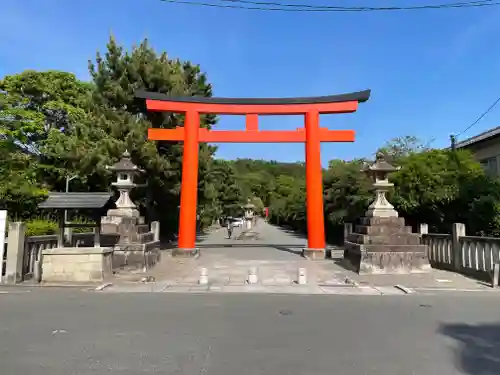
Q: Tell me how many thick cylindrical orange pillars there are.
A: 2